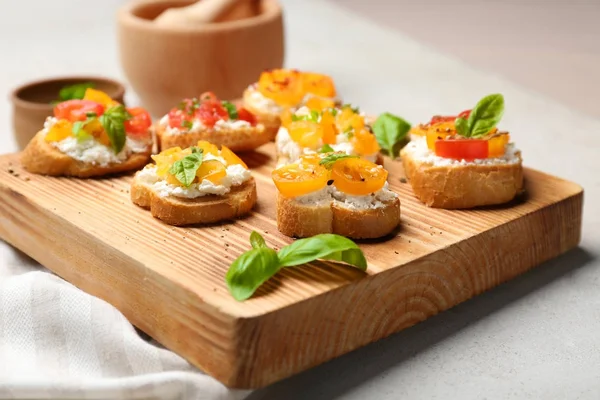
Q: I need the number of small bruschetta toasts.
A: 7